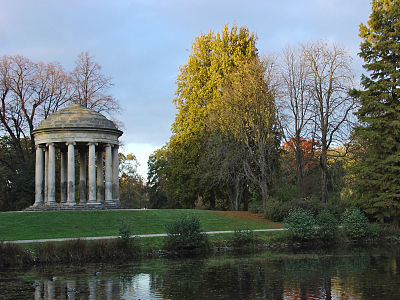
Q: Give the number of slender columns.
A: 10